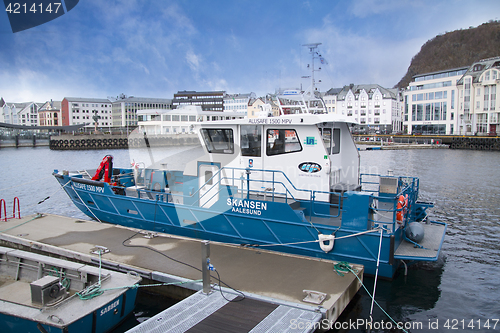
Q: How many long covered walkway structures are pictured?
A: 1